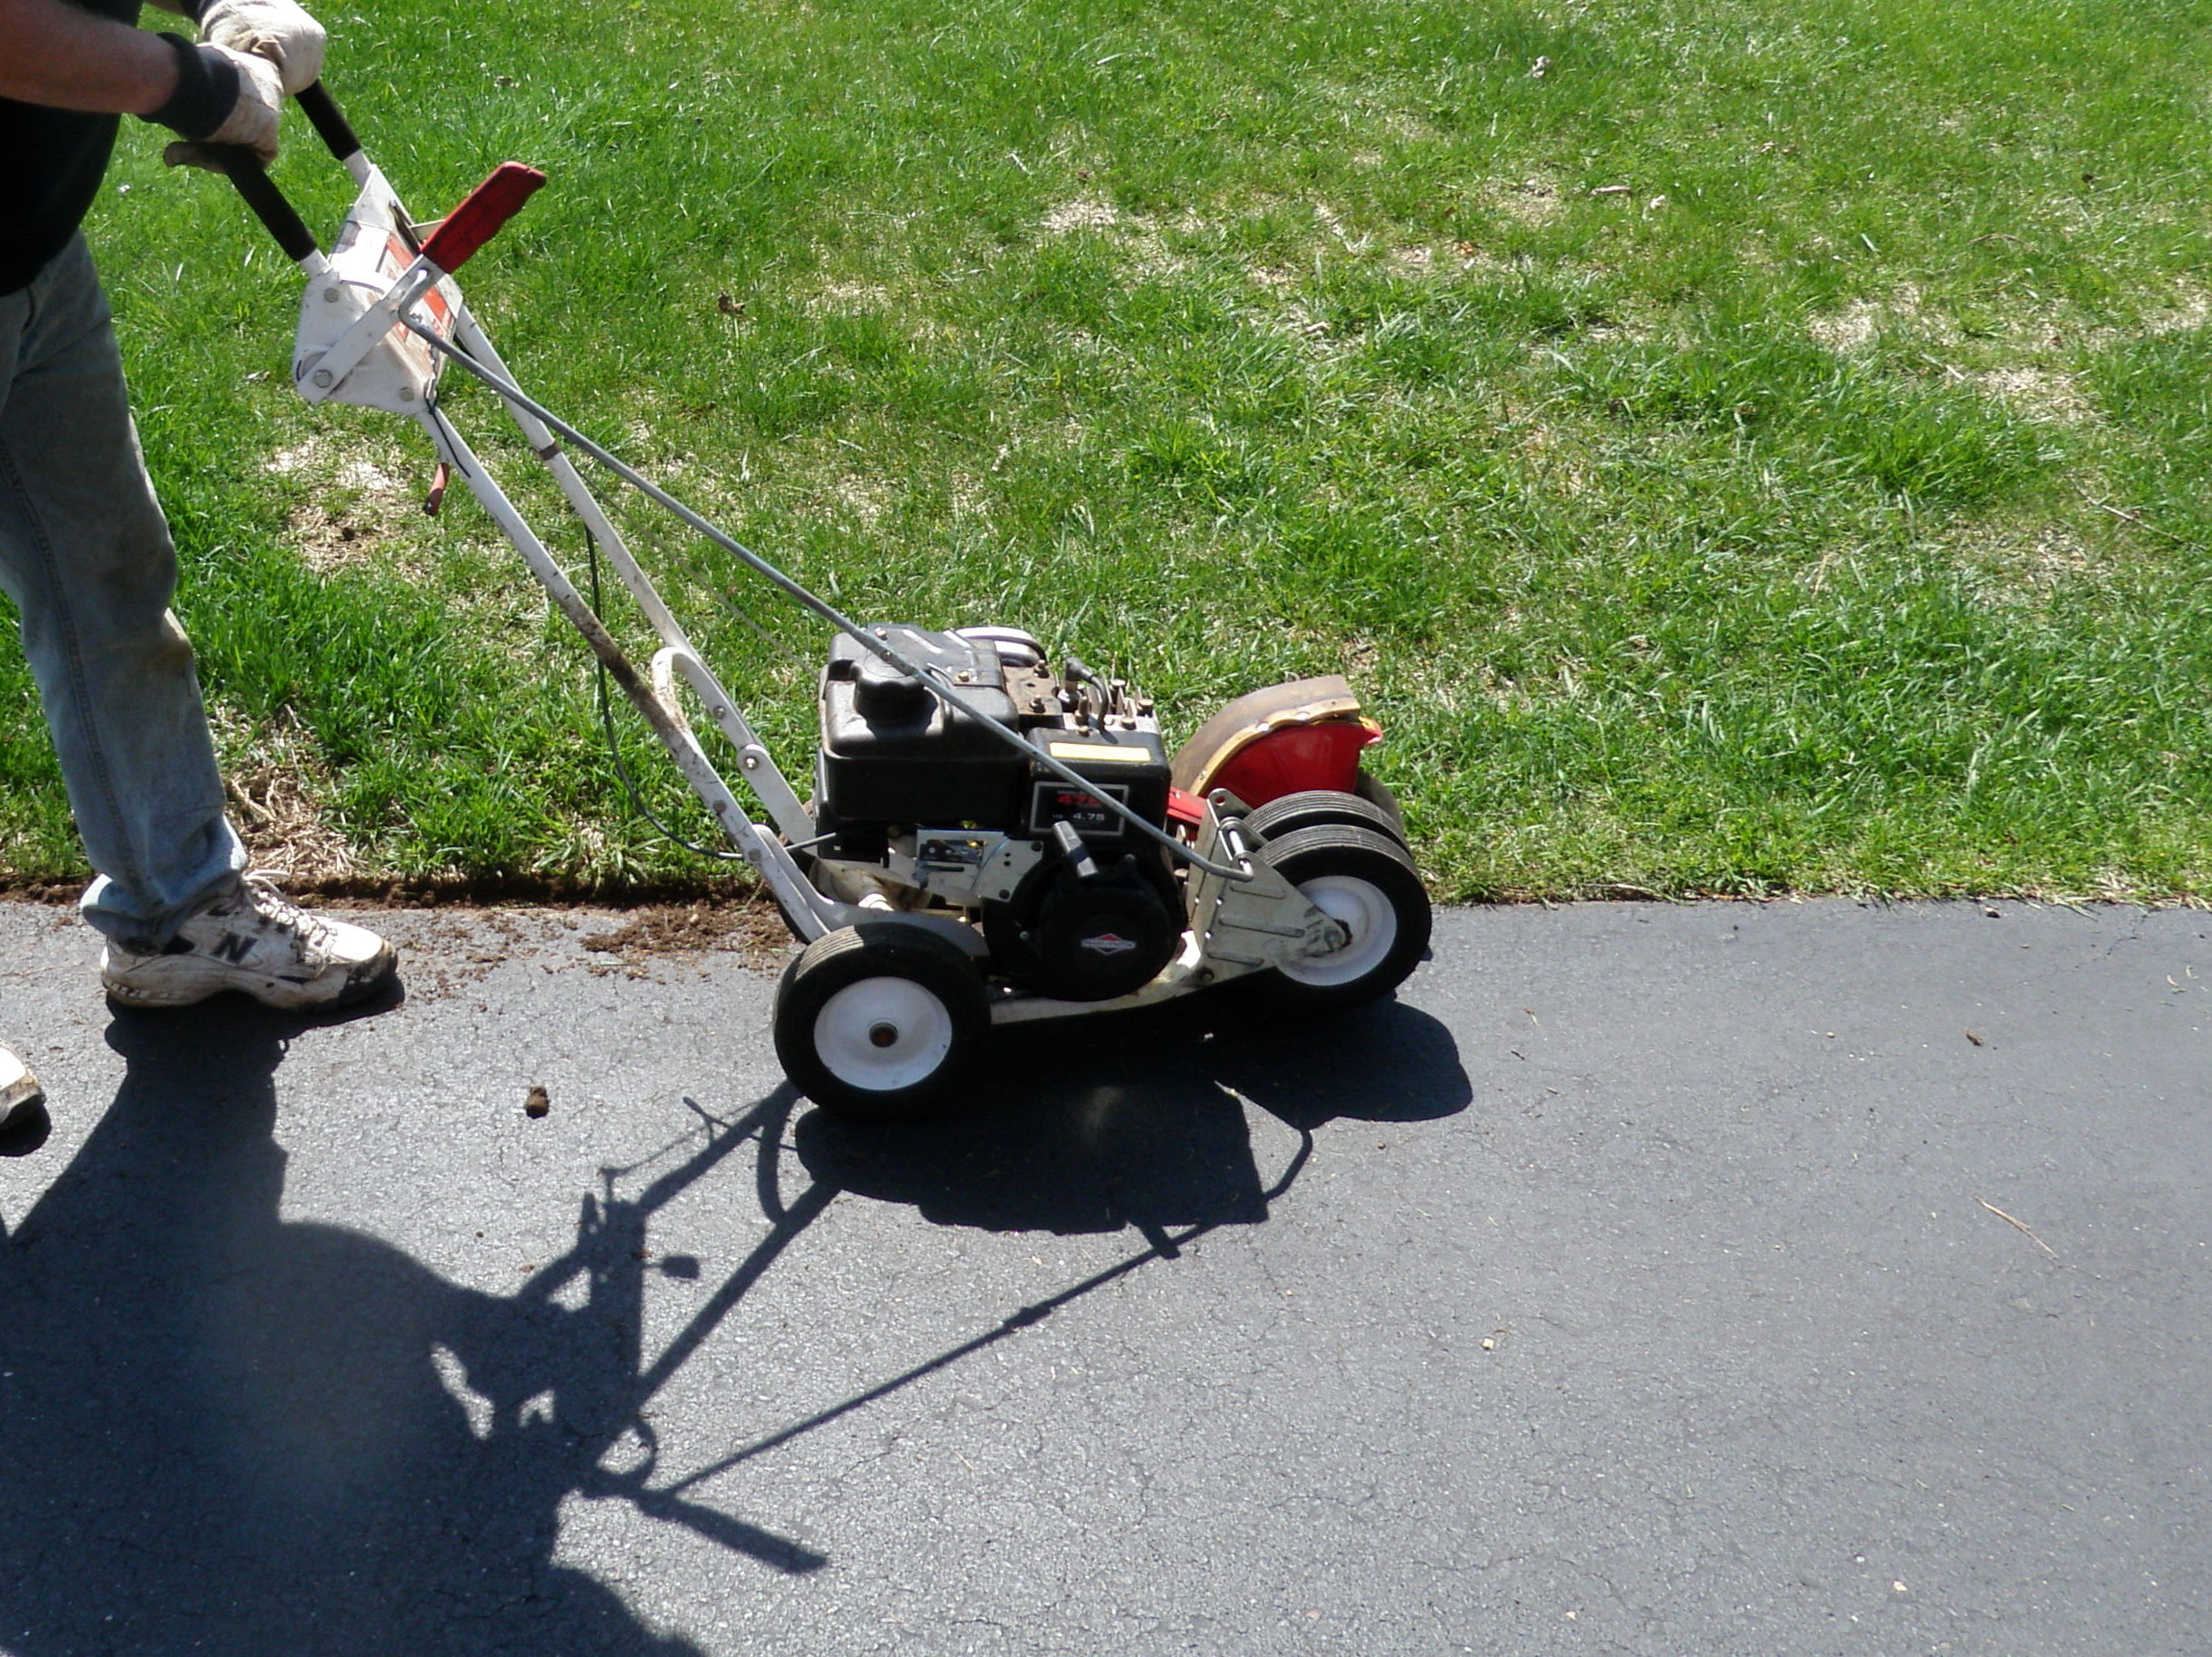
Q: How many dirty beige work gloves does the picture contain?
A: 2